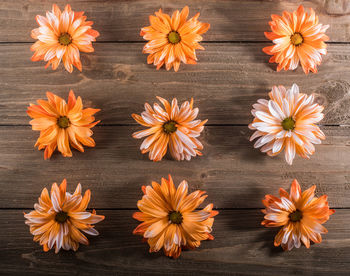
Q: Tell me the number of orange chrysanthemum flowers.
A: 9